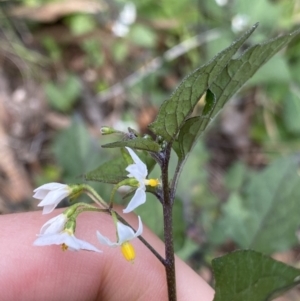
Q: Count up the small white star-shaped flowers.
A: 5